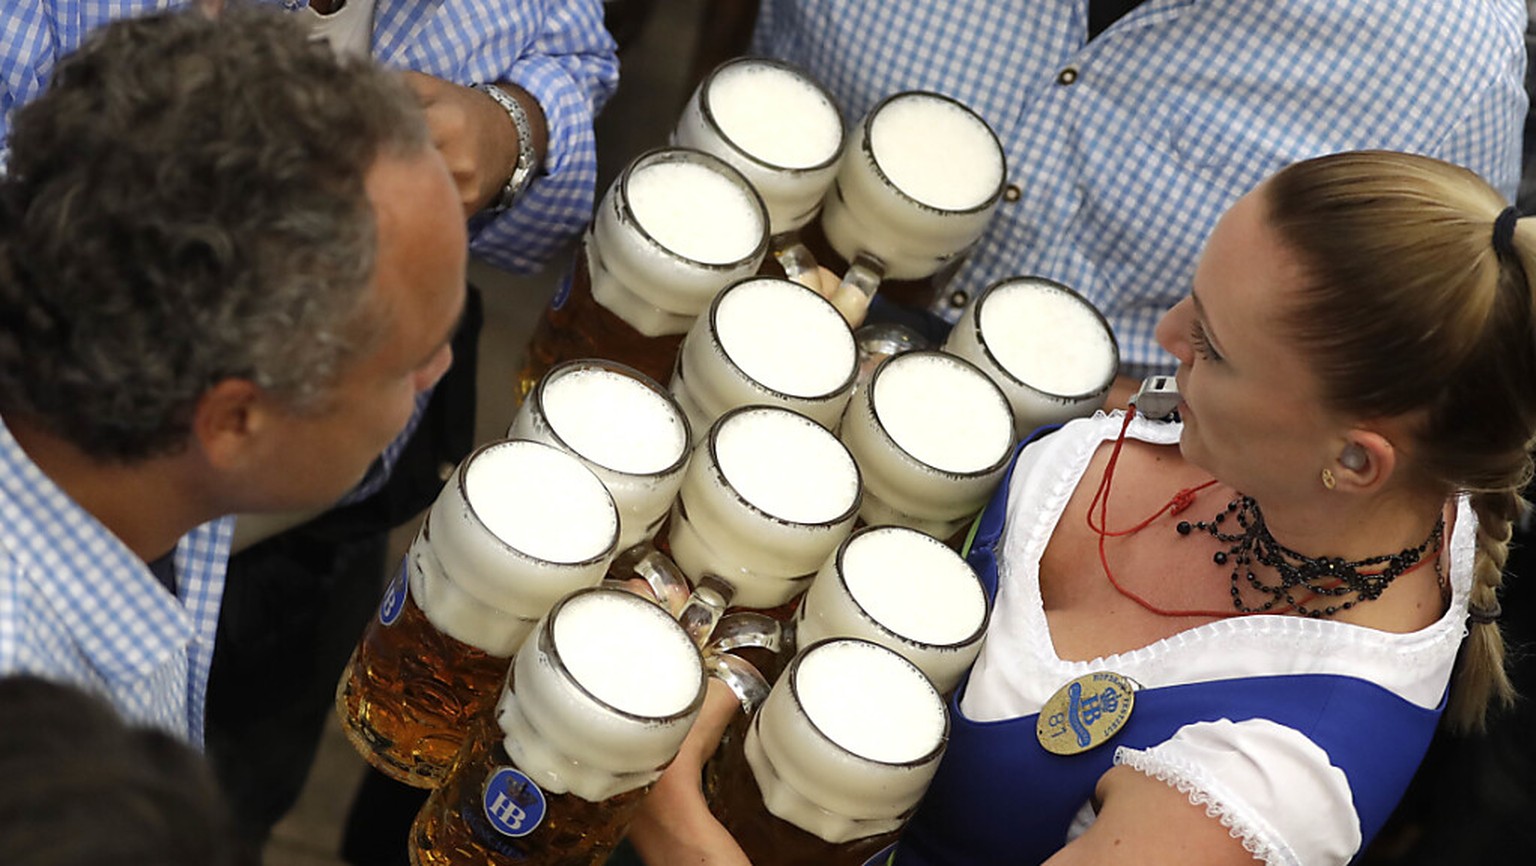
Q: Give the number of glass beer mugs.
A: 12